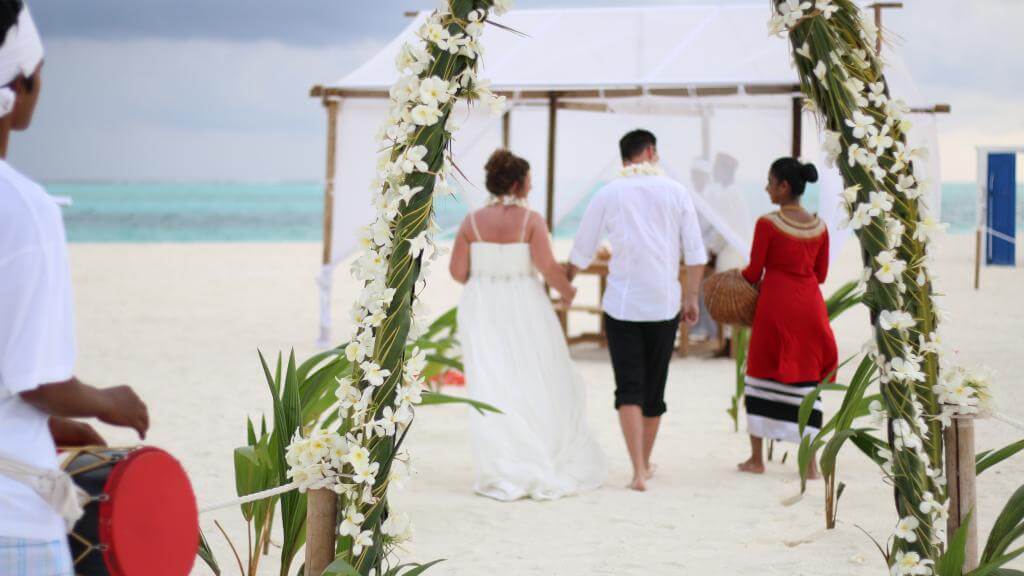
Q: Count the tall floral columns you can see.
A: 2